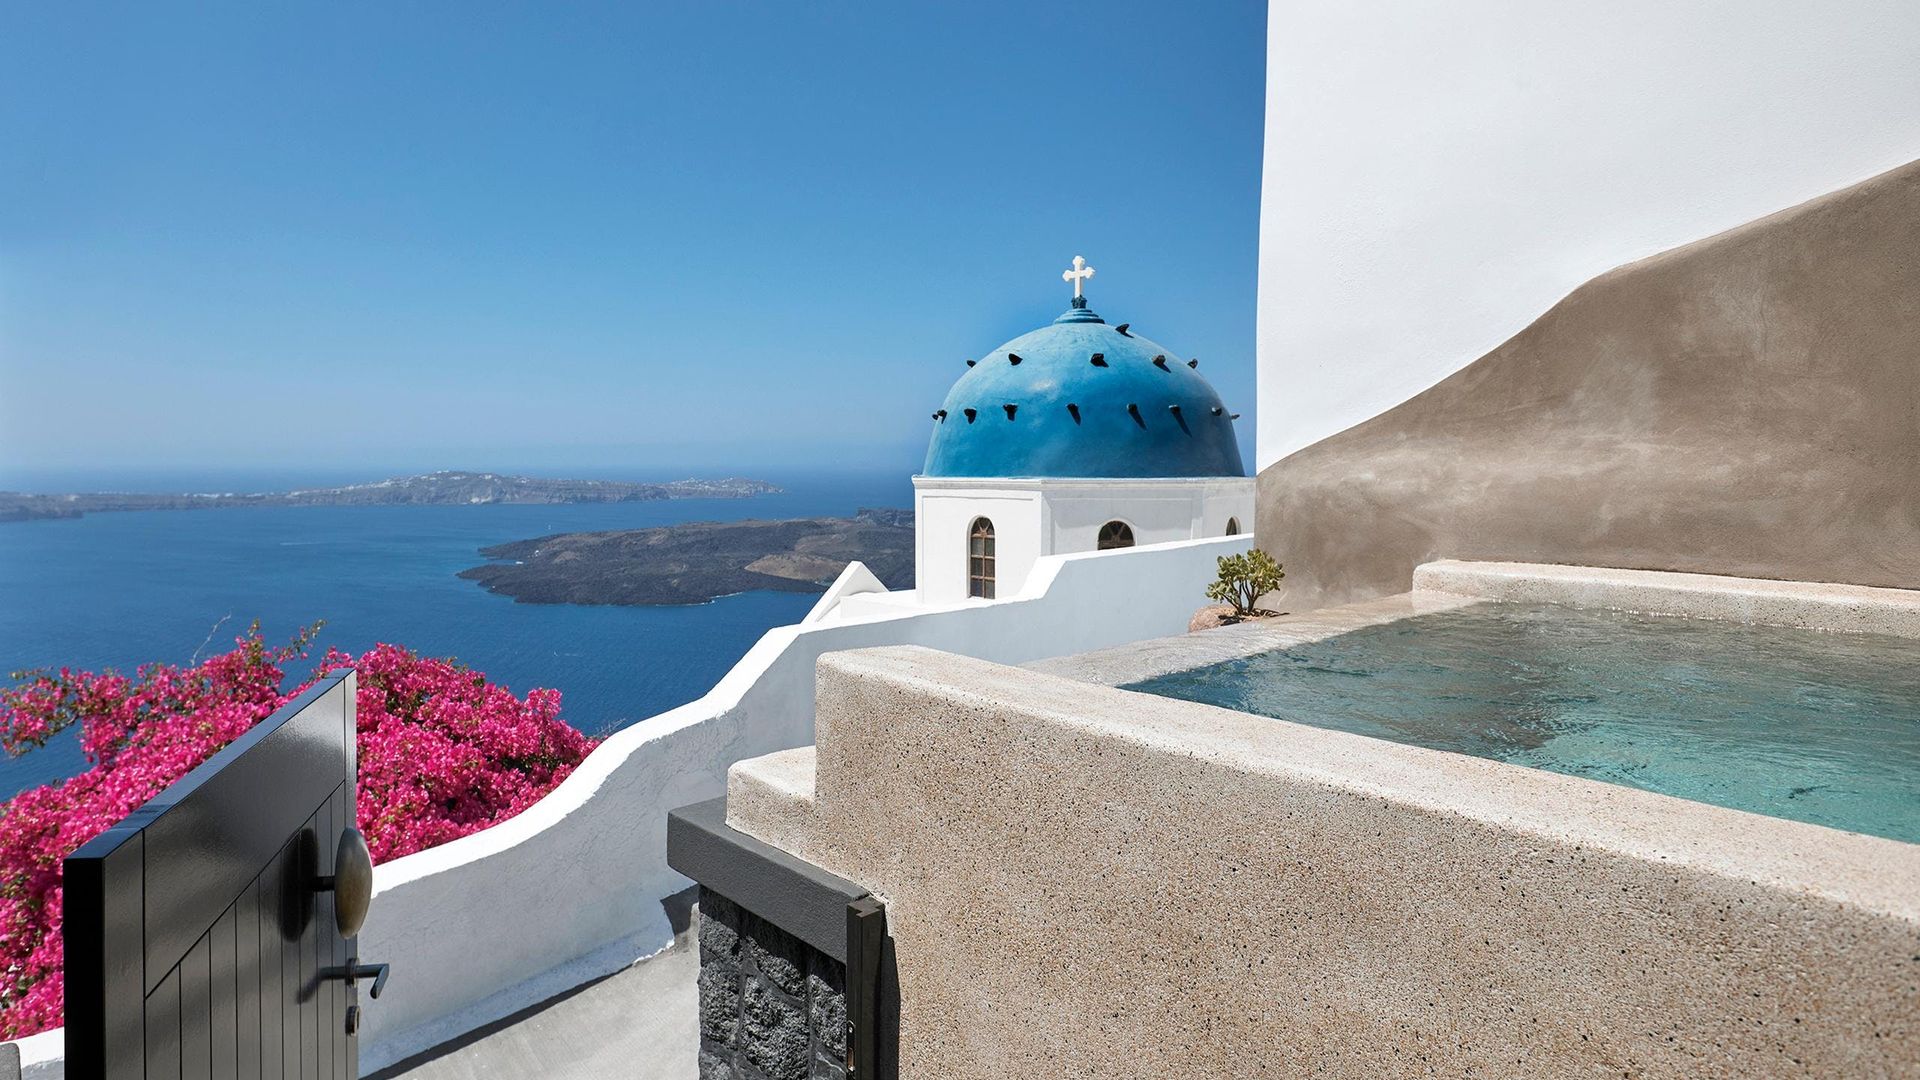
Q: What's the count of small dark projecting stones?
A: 15